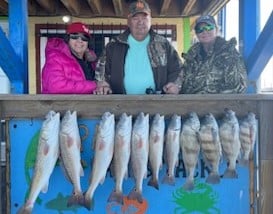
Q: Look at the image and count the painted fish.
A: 2